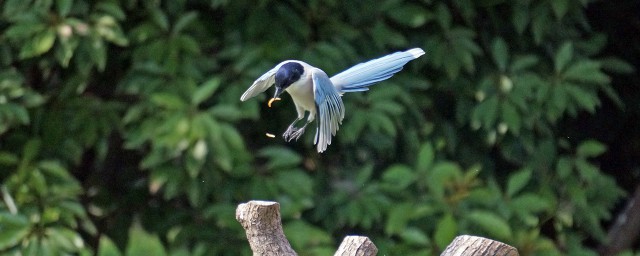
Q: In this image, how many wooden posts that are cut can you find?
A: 3